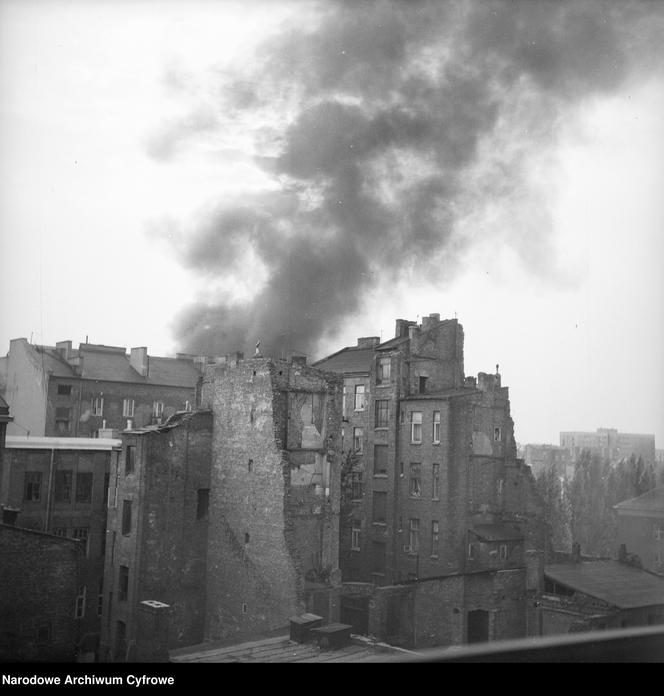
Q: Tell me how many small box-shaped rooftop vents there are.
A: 2